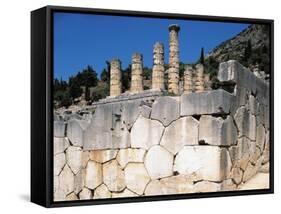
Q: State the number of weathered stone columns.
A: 6